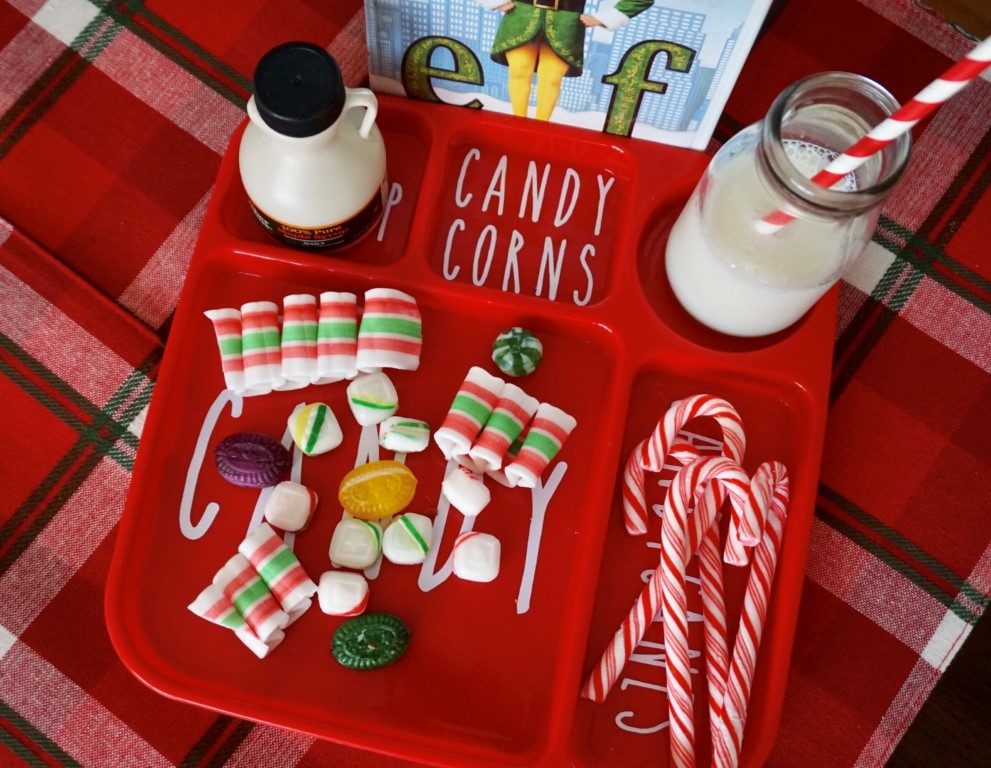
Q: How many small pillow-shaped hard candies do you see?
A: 9